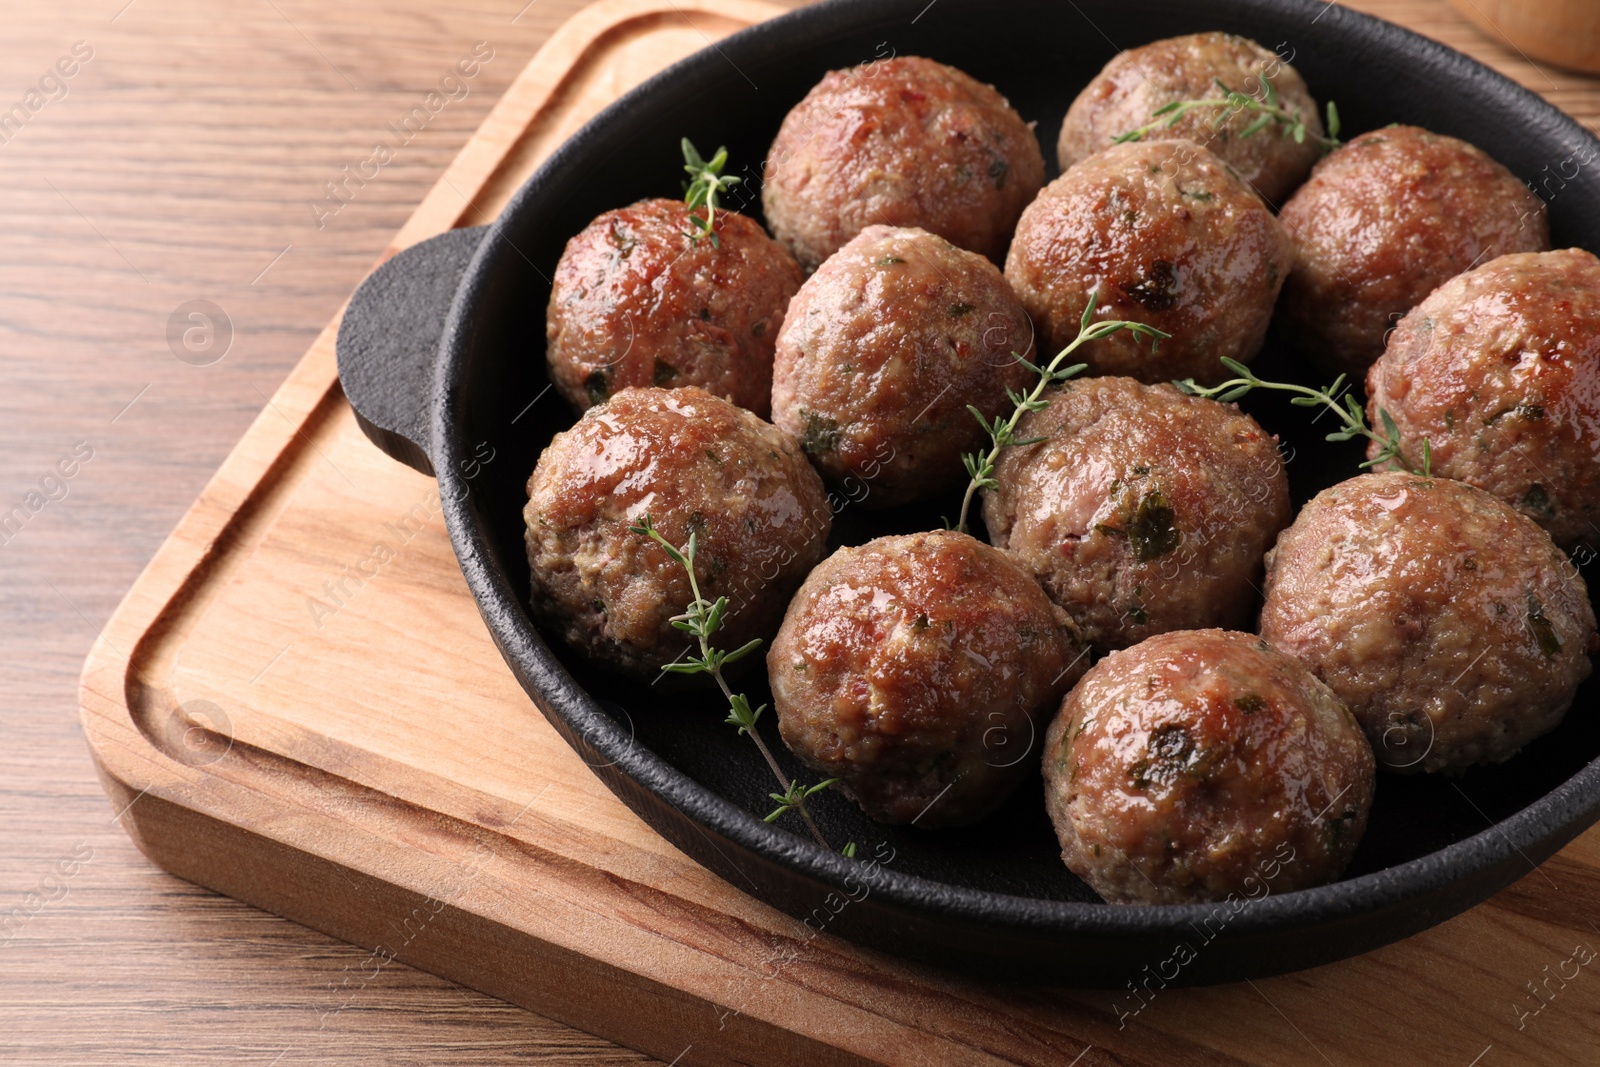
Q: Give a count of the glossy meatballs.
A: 12